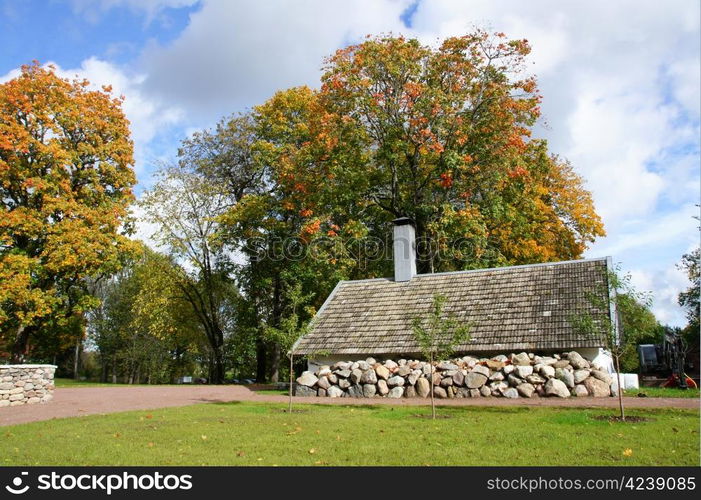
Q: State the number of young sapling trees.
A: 3